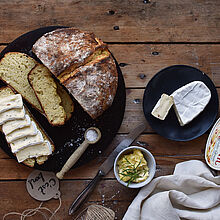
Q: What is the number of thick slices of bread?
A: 3